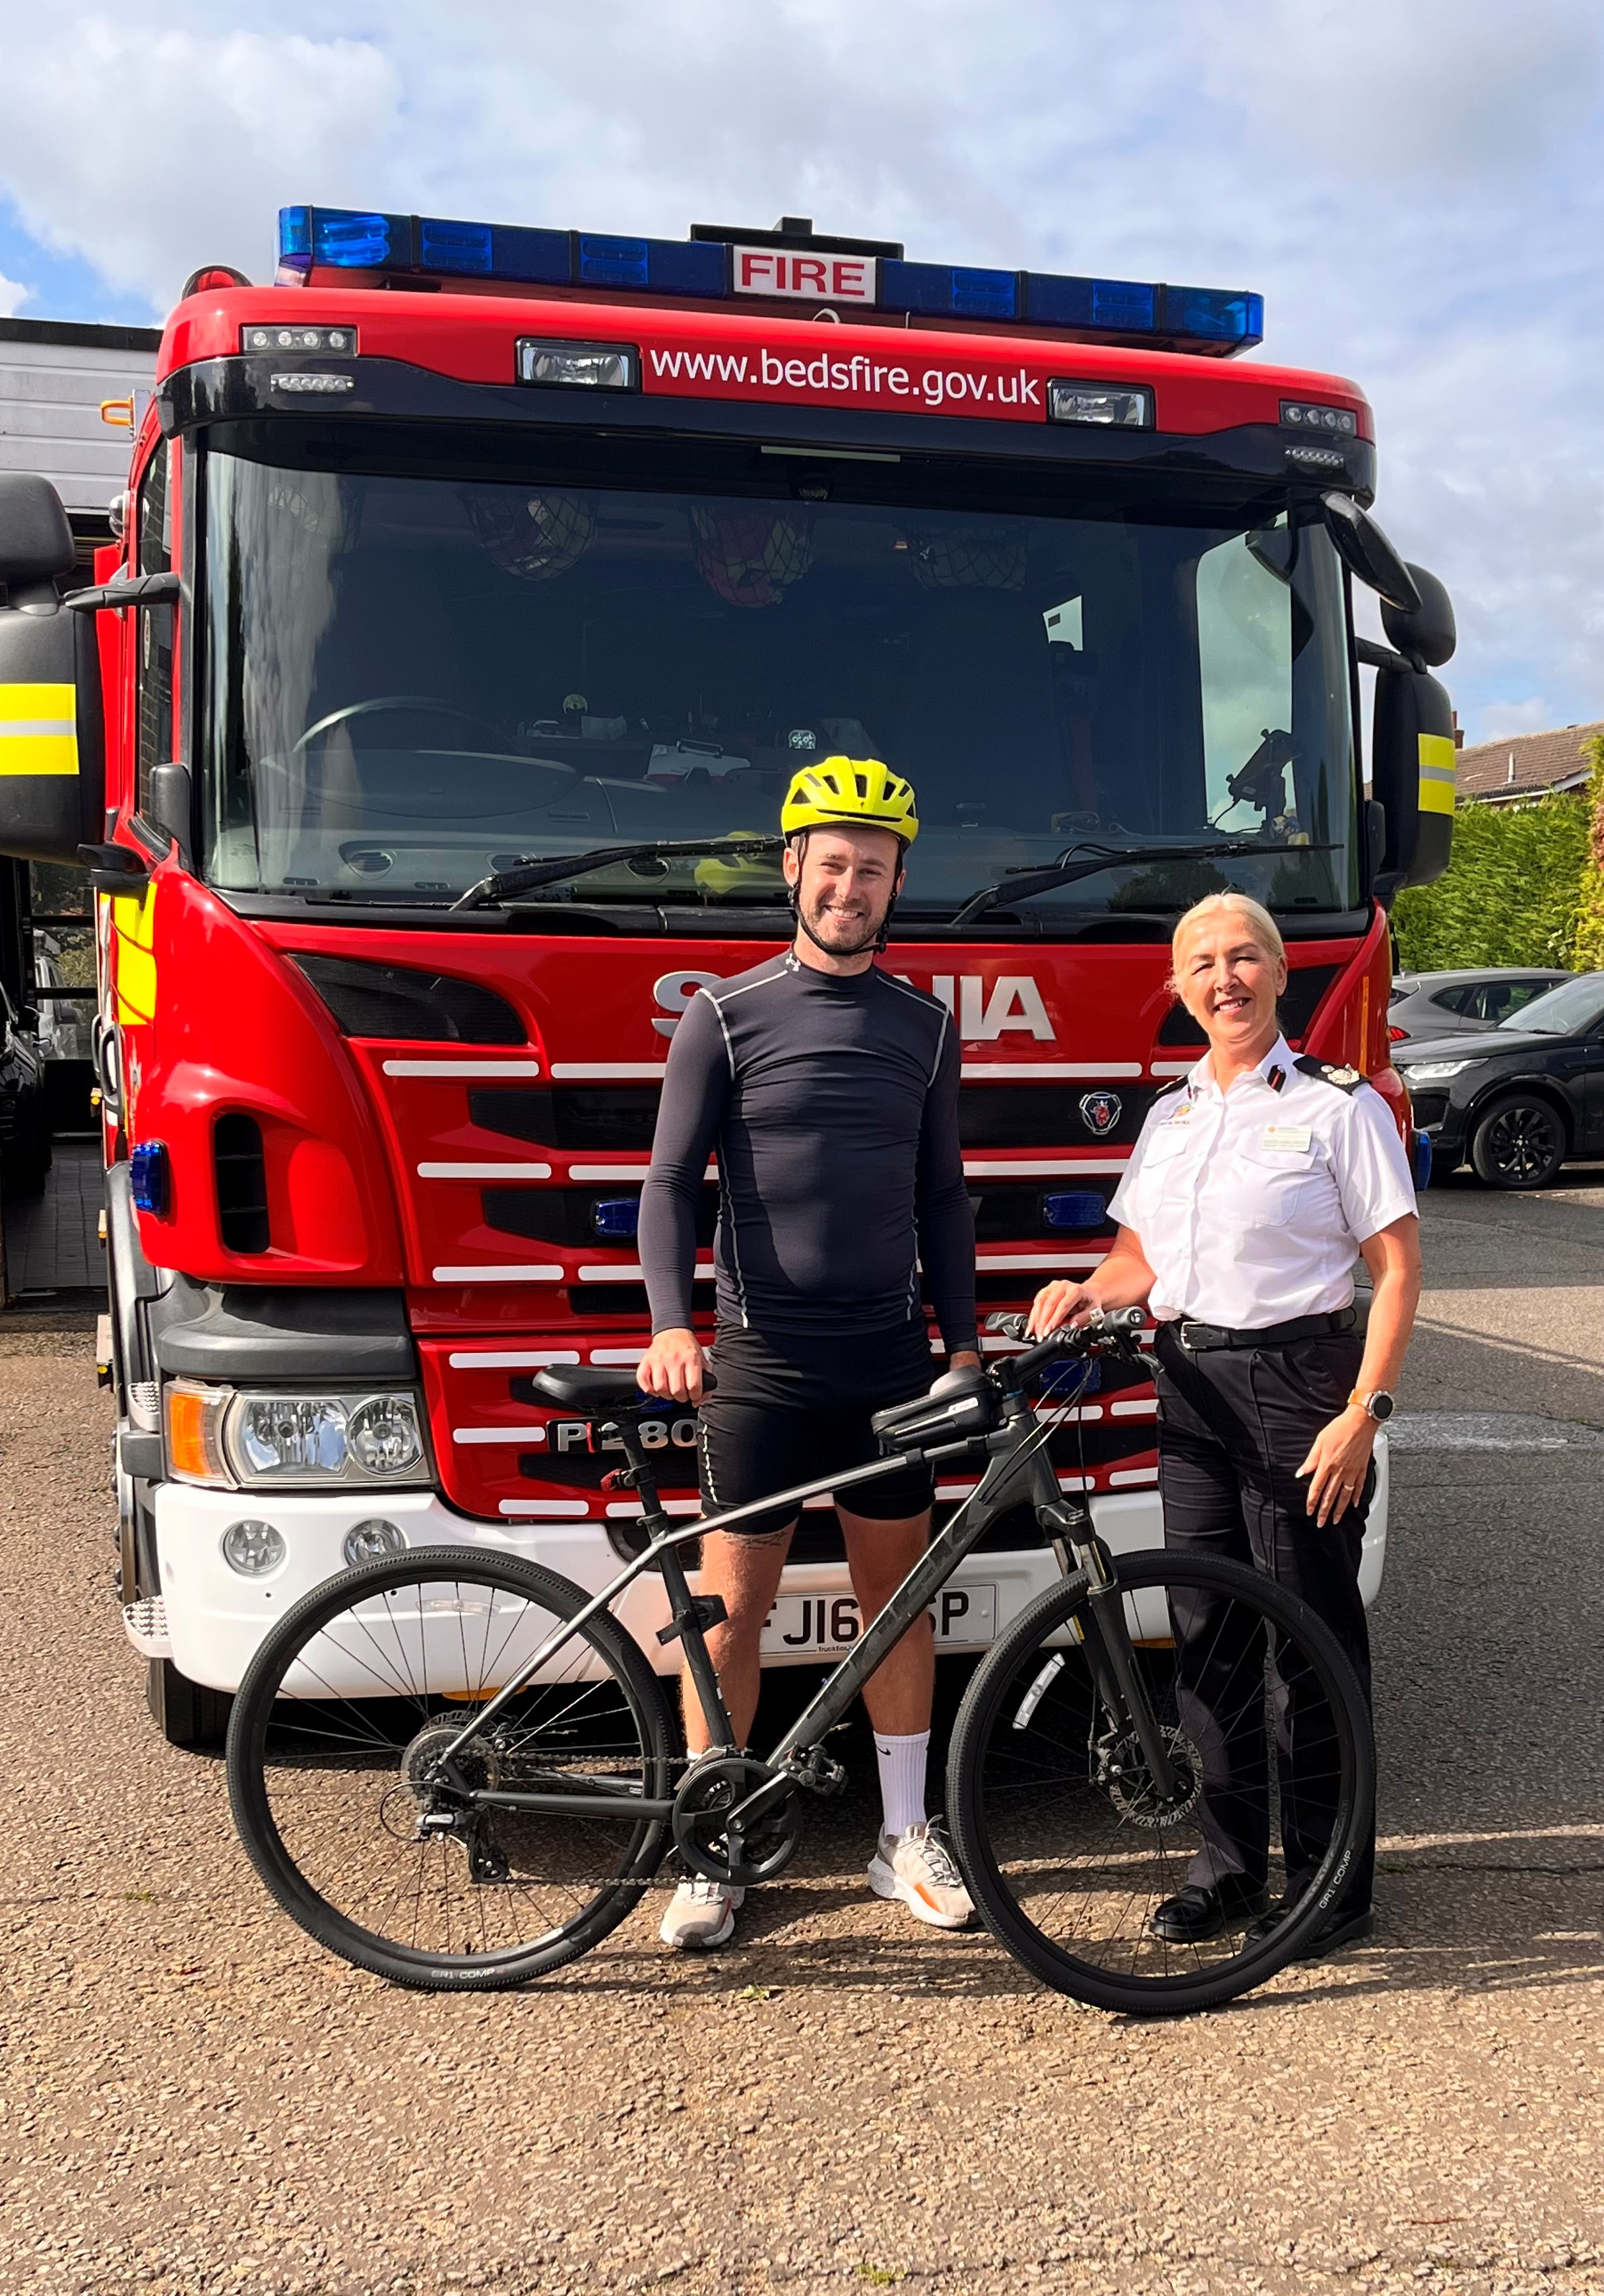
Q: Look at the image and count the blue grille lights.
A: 4